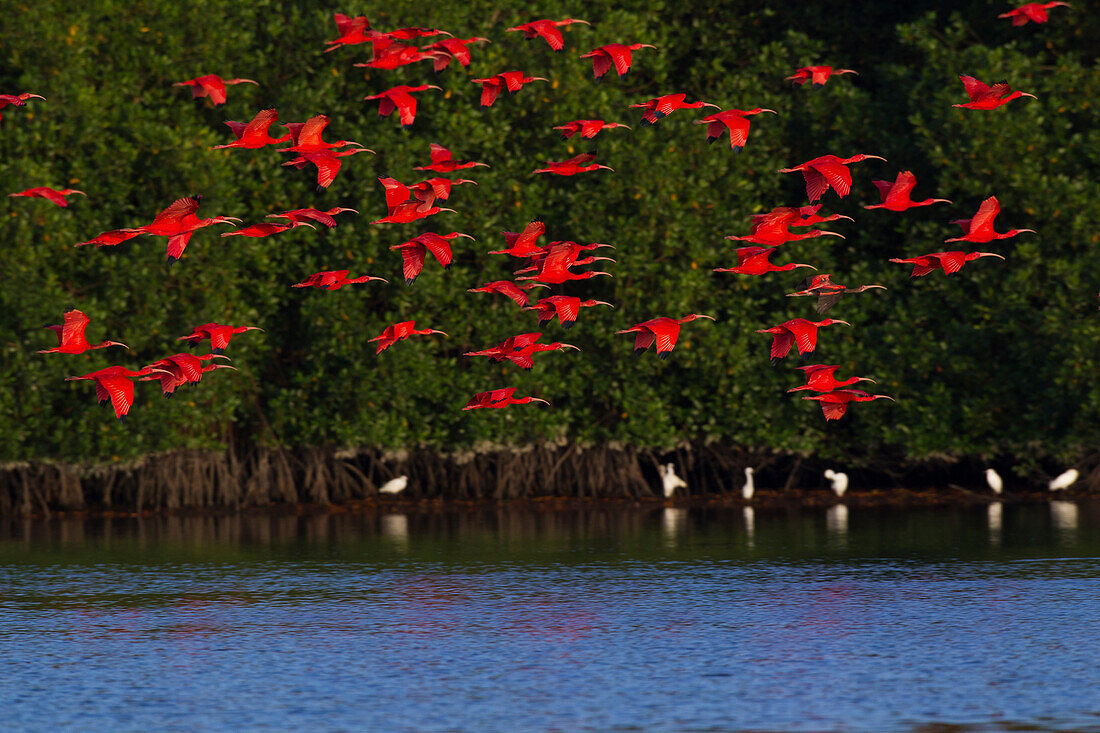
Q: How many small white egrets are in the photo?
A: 6